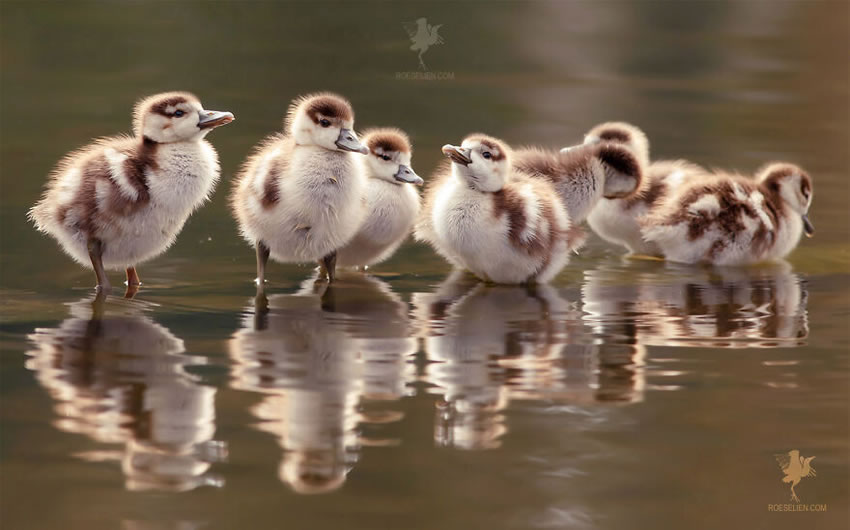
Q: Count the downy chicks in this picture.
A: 7